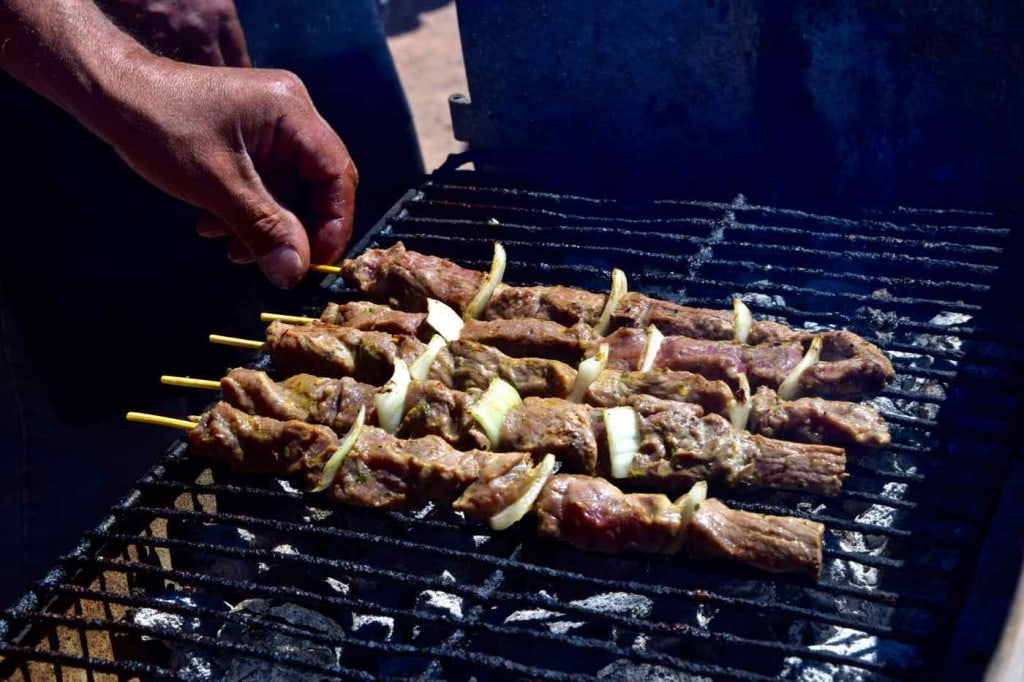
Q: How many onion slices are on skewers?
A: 15